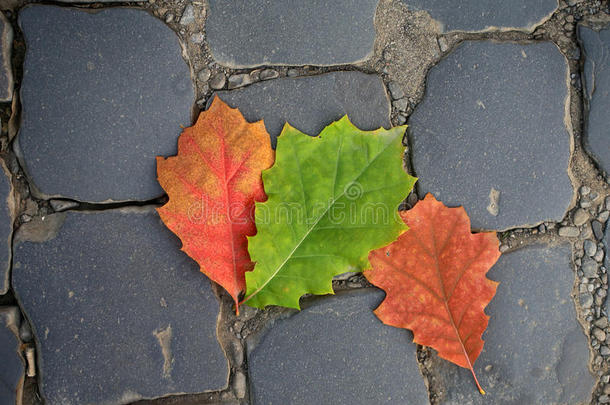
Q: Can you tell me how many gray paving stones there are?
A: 12